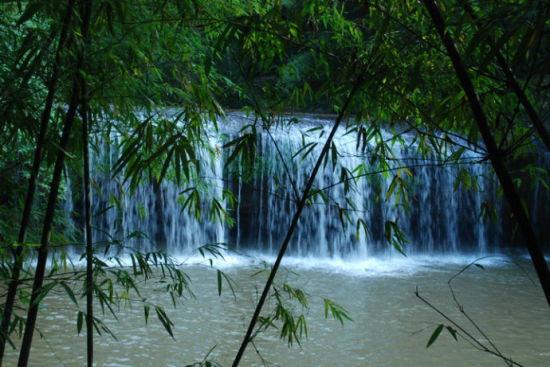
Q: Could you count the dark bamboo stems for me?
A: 6